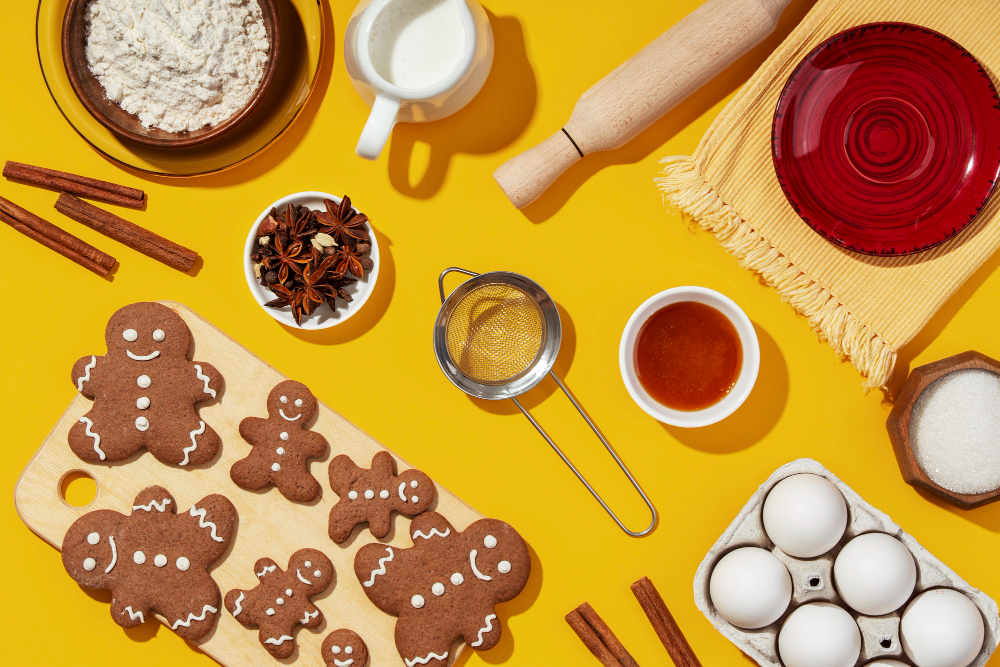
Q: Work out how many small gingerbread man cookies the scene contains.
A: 4